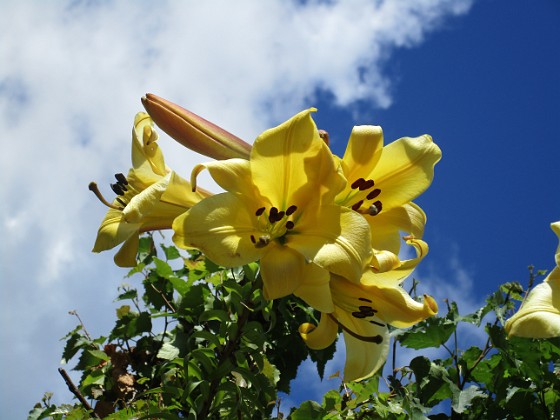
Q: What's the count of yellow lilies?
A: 5